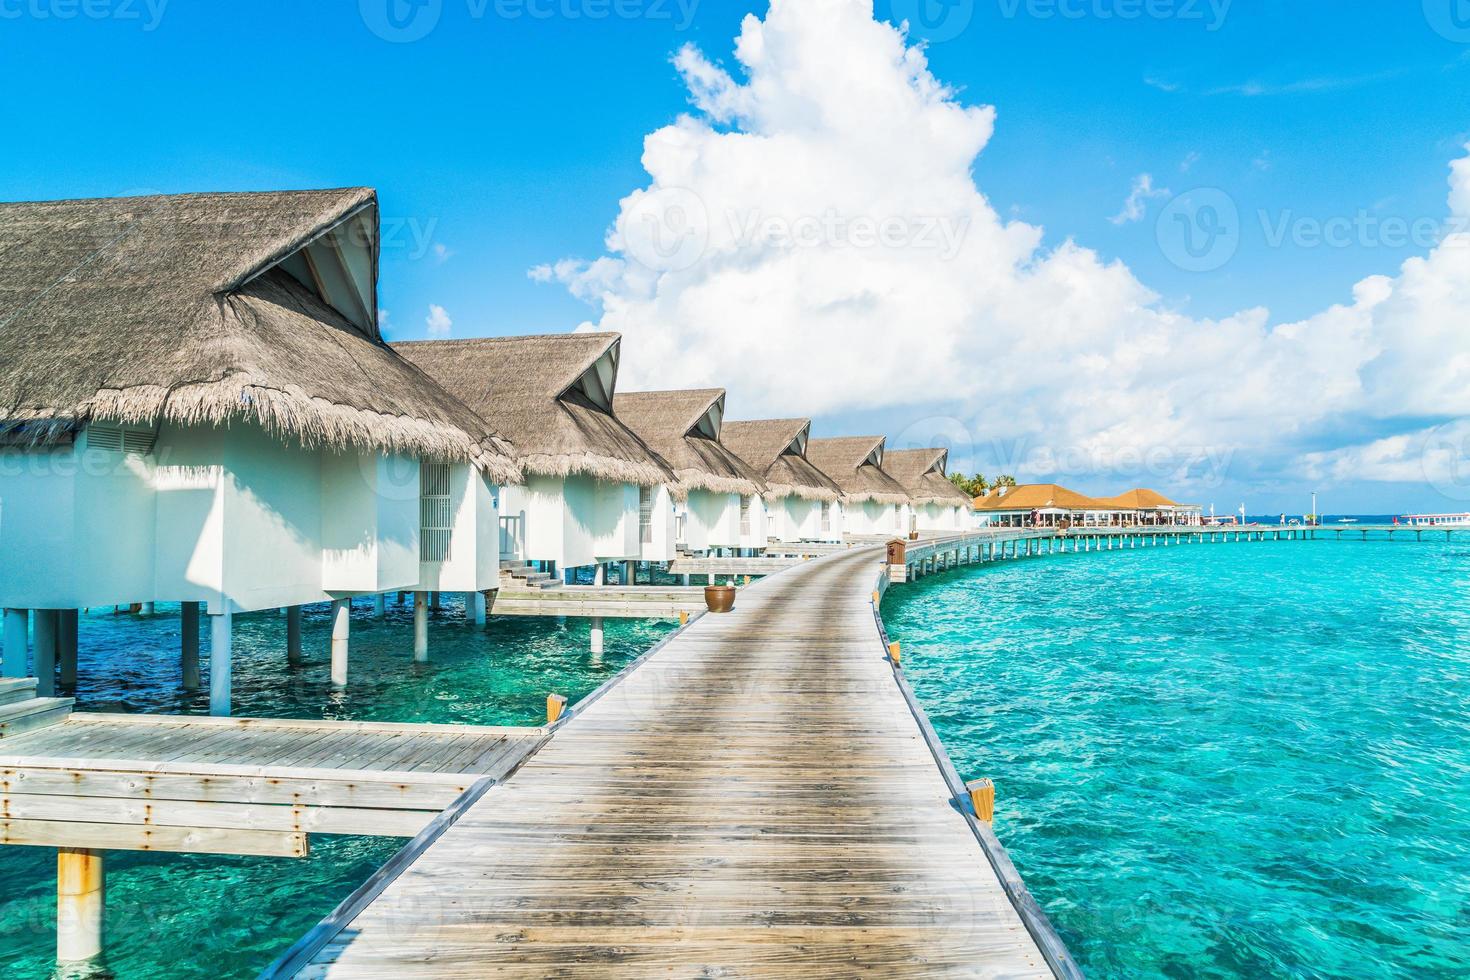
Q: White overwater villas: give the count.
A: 6